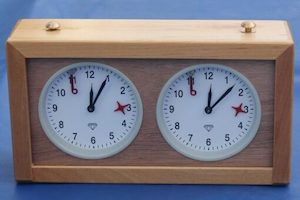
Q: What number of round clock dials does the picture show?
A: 2